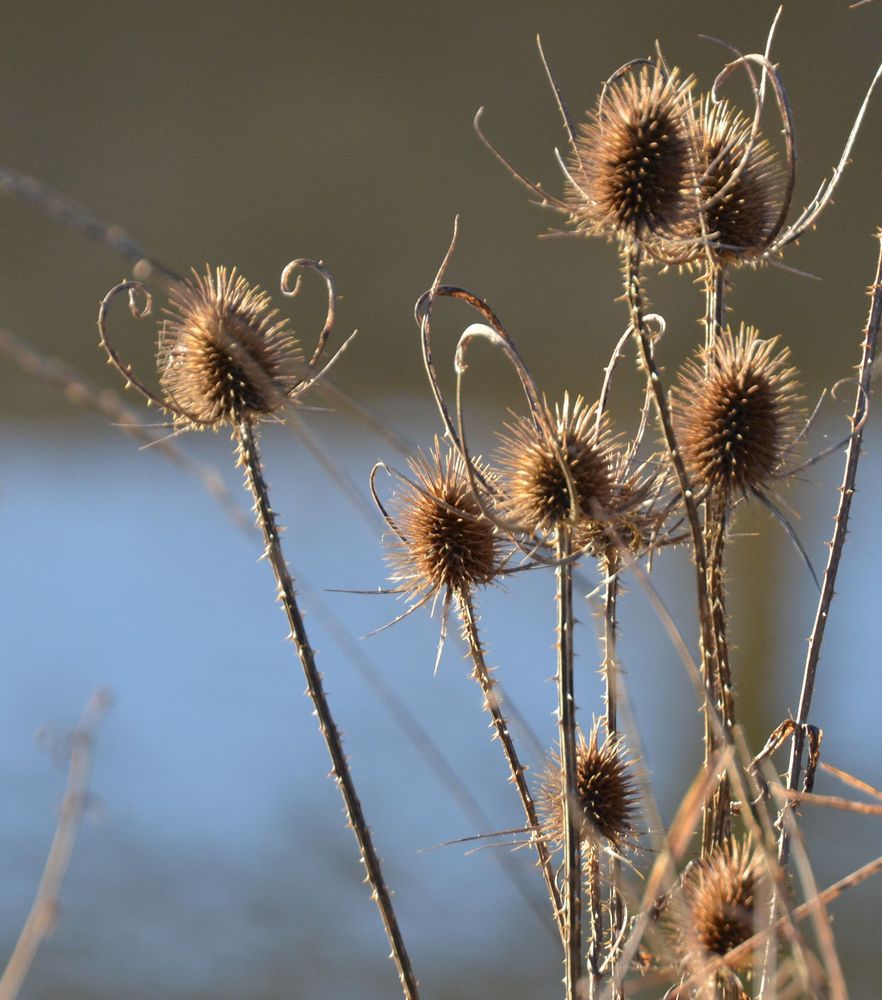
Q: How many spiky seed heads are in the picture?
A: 9